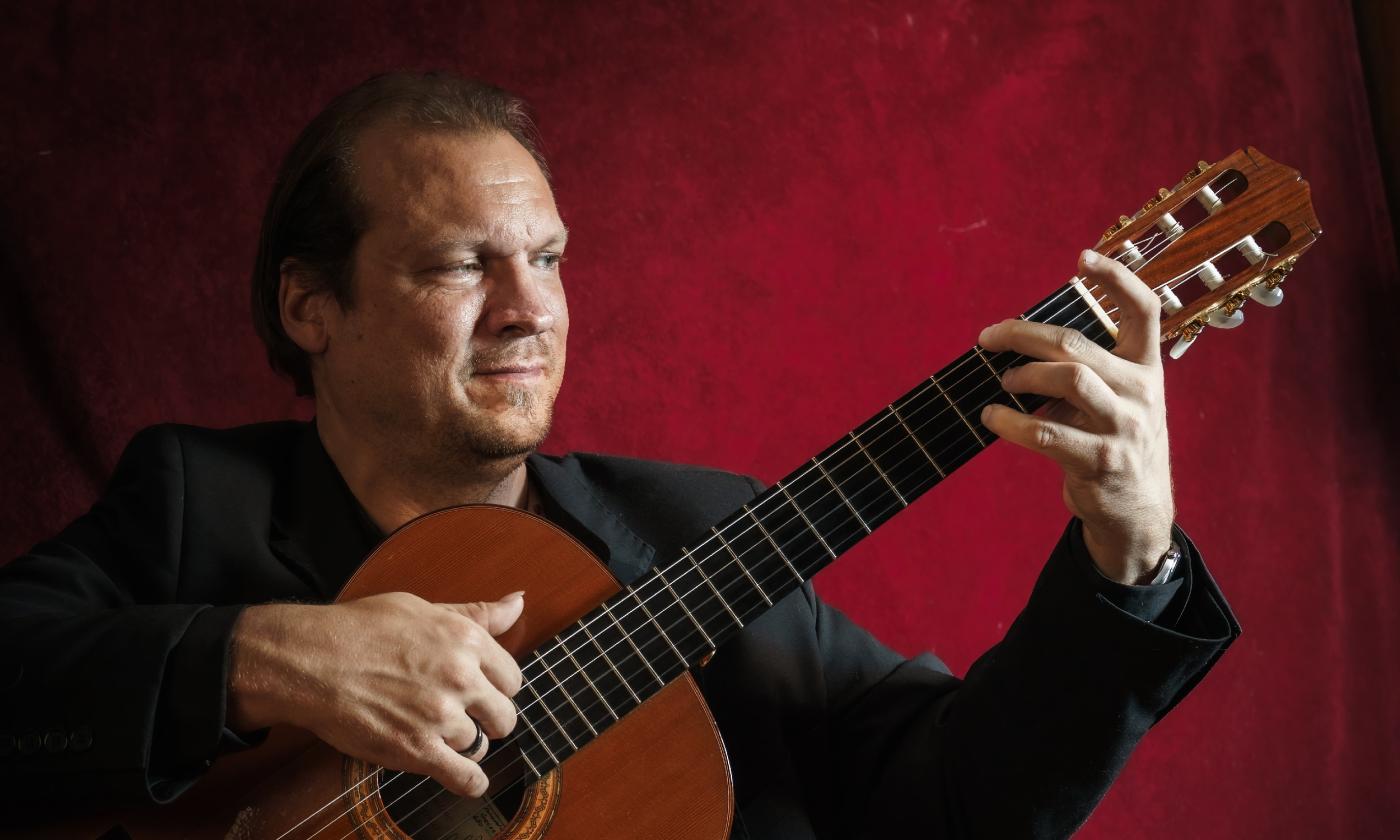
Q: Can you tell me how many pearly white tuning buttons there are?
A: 3